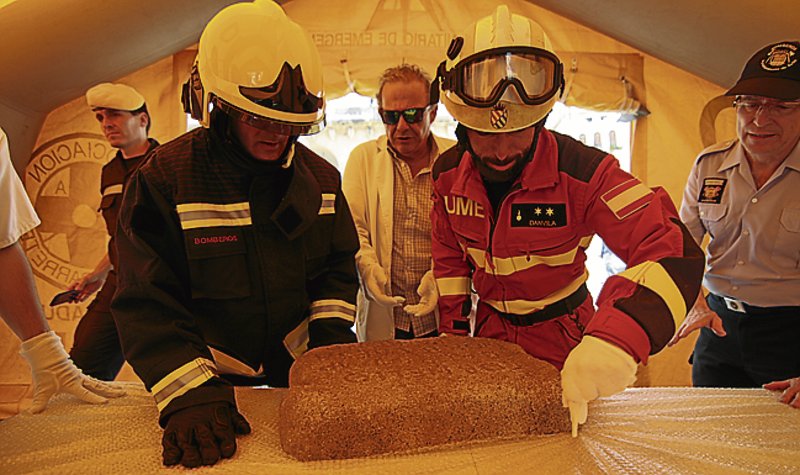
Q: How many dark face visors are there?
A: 1